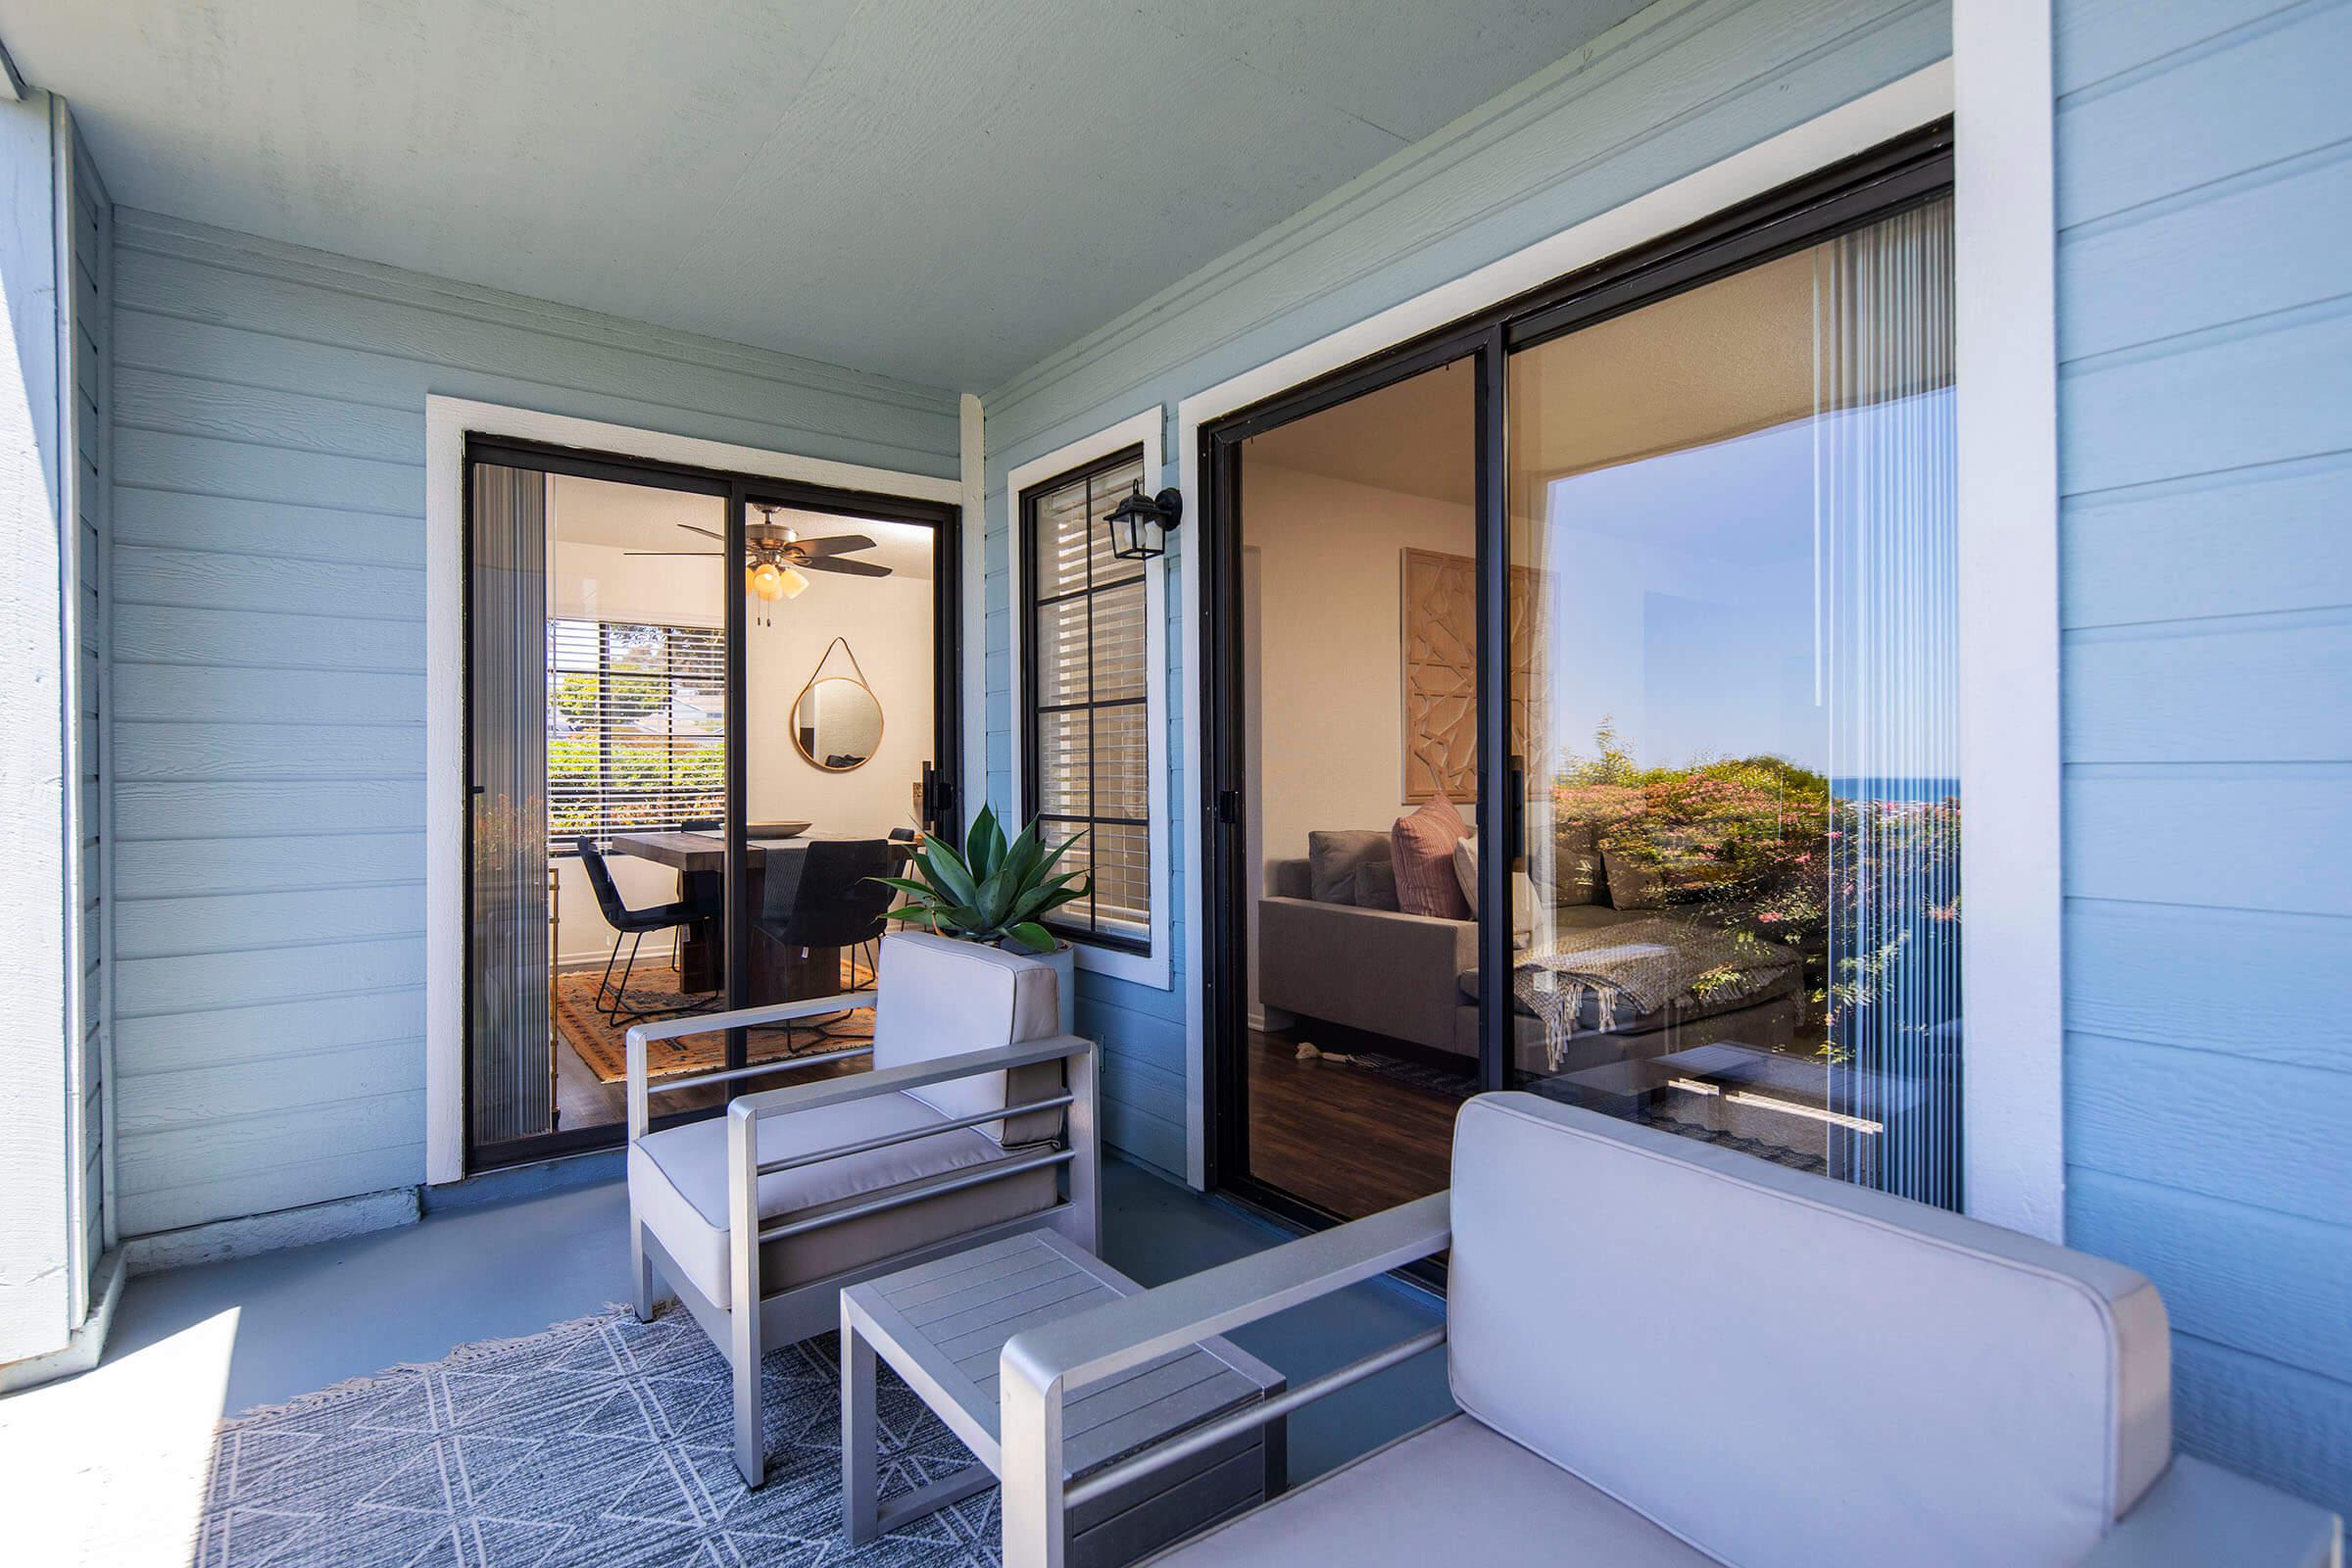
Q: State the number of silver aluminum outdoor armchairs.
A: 2